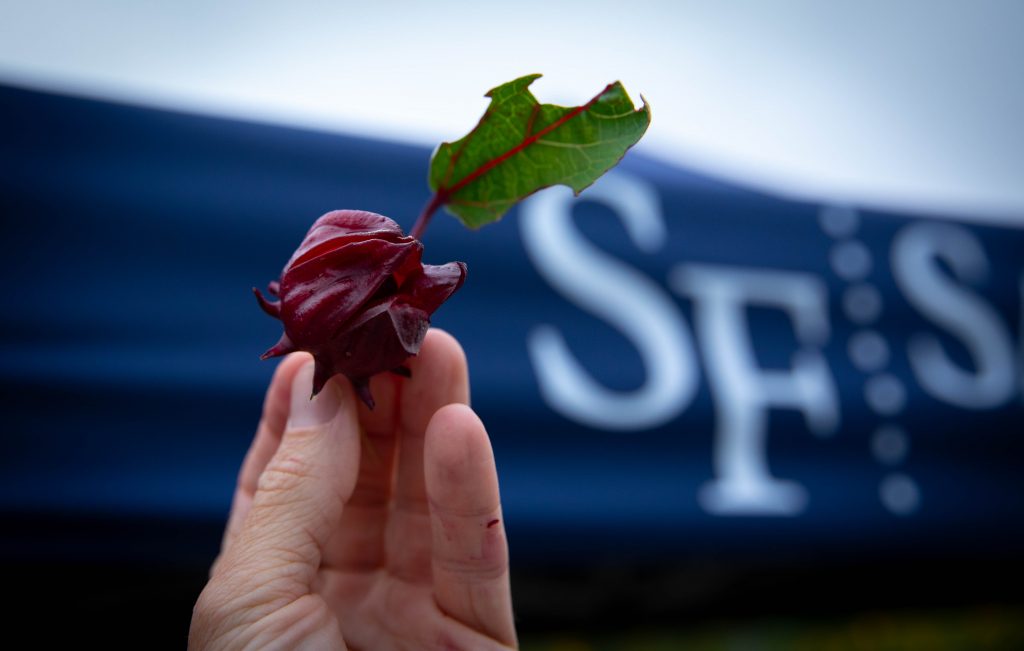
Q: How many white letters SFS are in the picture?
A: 3